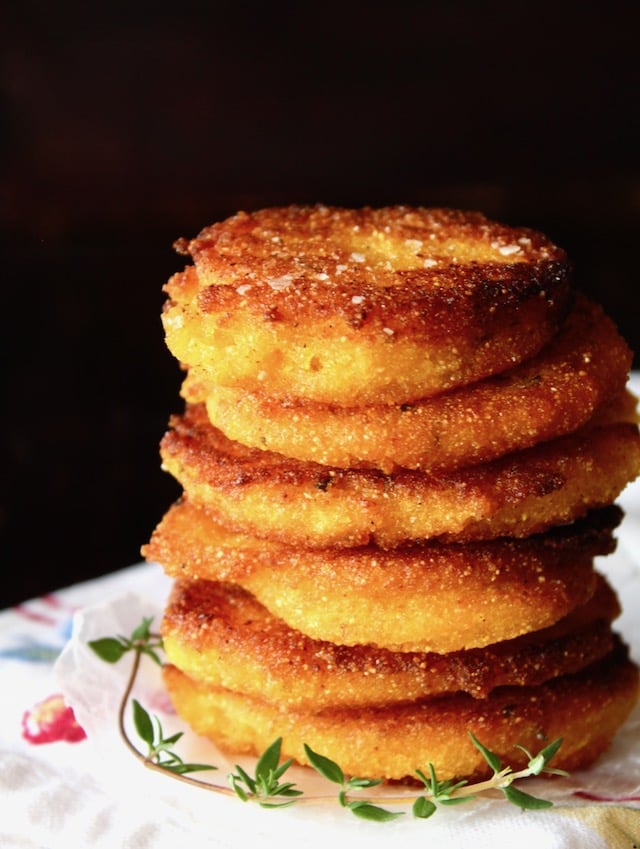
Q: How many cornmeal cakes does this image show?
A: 6